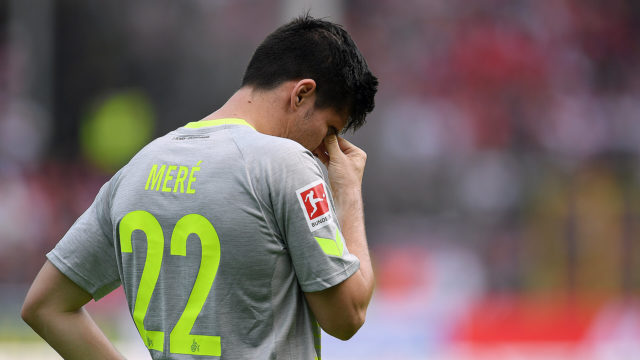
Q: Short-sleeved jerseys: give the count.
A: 1